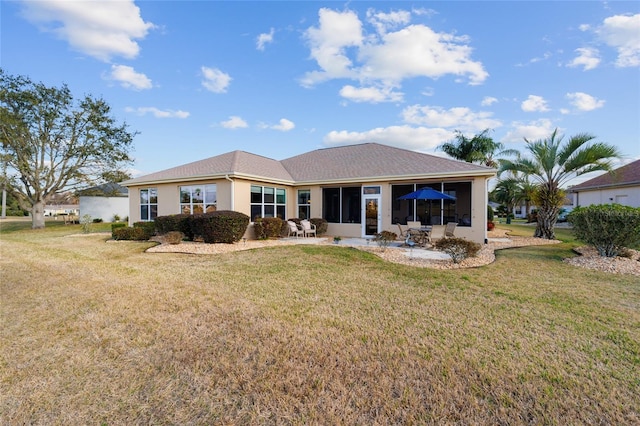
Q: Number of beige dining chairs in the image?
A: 4